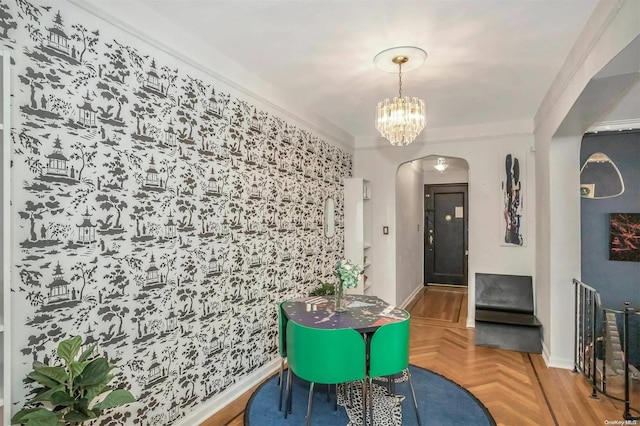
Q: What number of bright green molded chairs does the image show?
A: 3